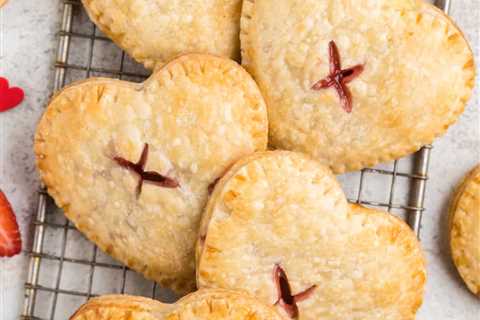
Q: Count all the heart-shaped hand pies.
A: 6